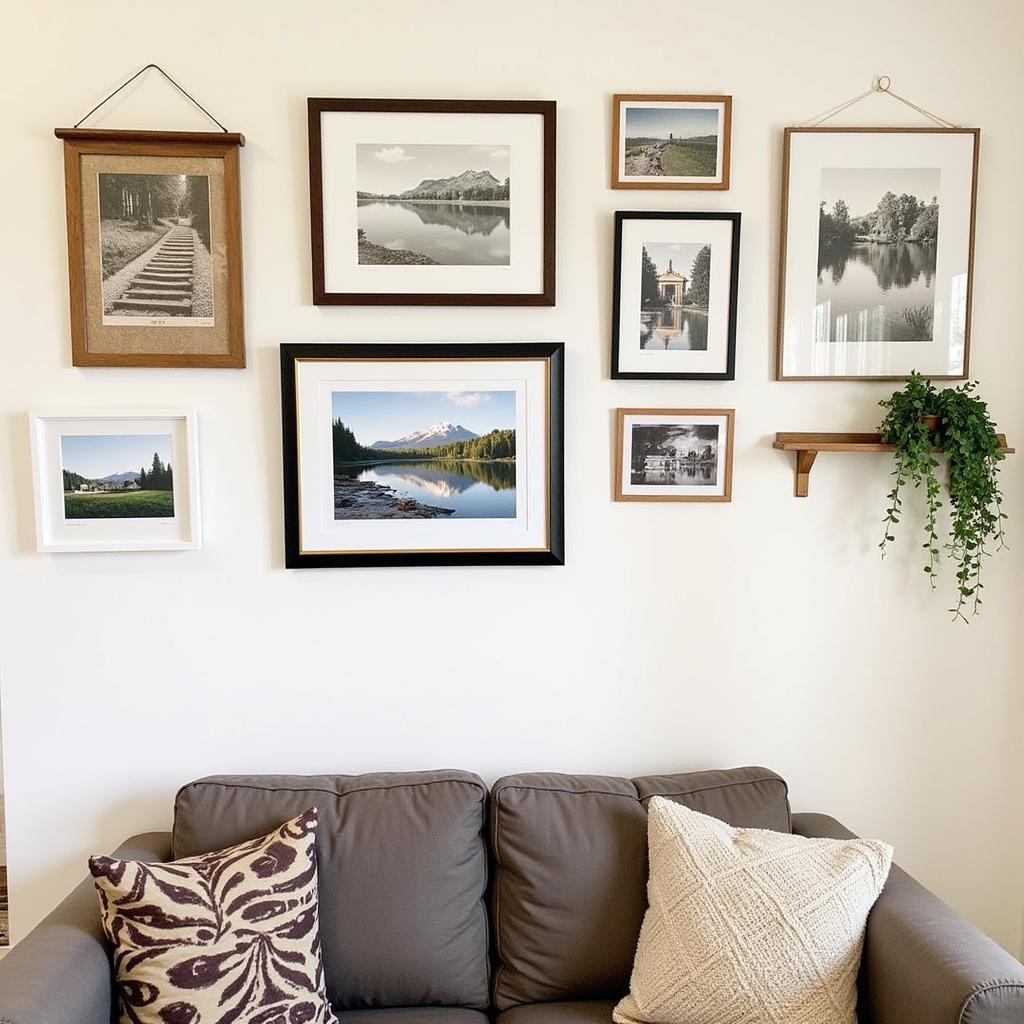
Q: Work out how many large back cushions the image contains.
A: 2